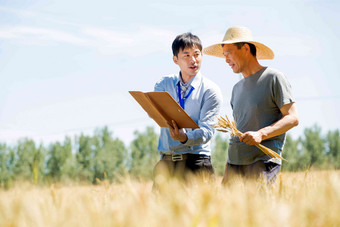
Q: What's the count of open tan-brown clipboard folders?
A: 1